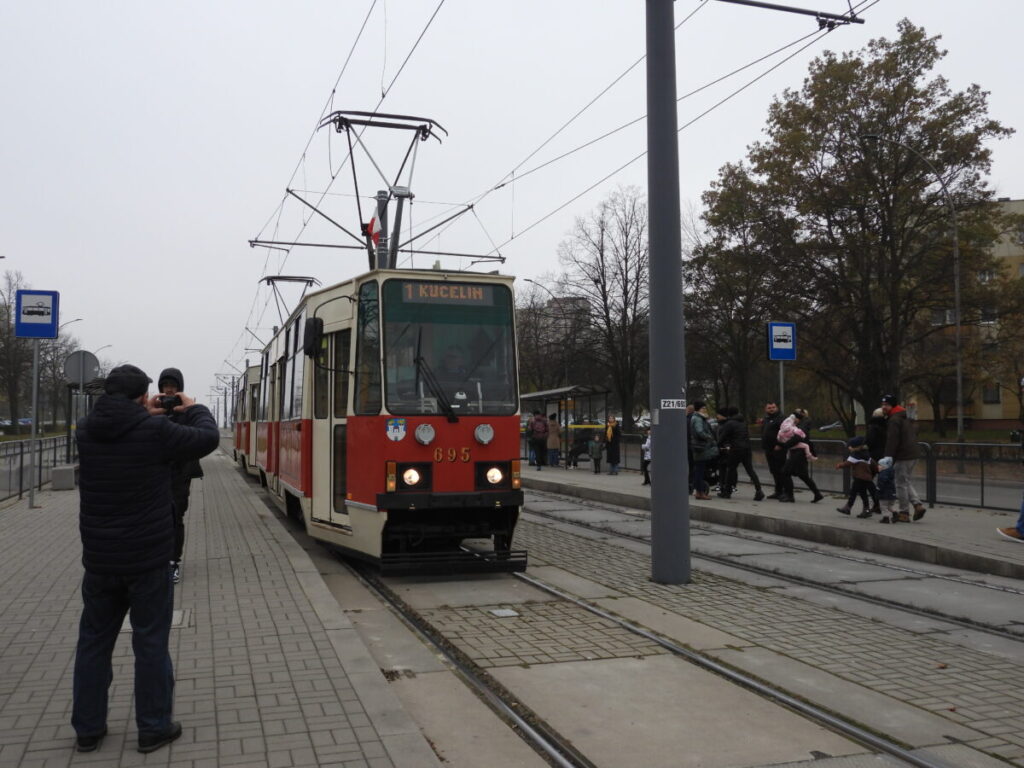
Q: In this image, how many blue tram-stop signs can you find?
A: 2